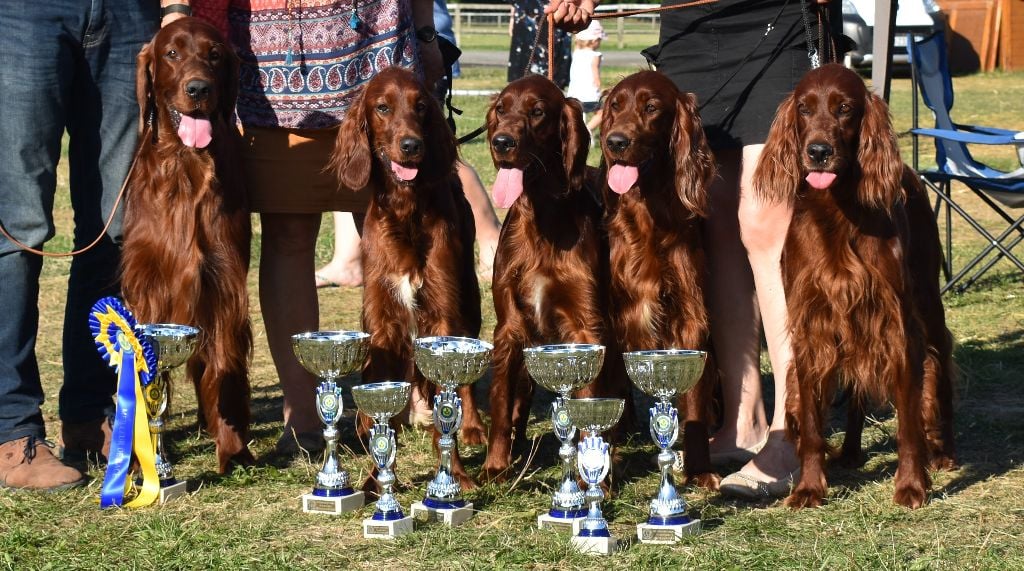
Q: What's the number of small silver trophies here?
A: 2